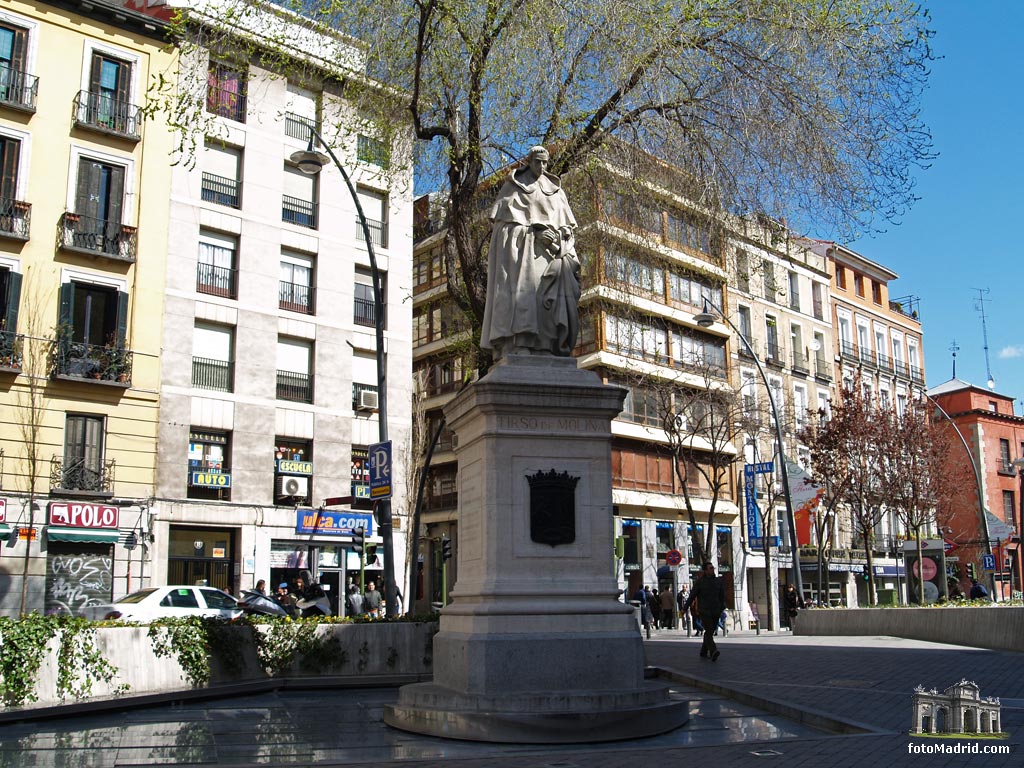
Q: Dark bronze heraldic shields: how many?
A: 1